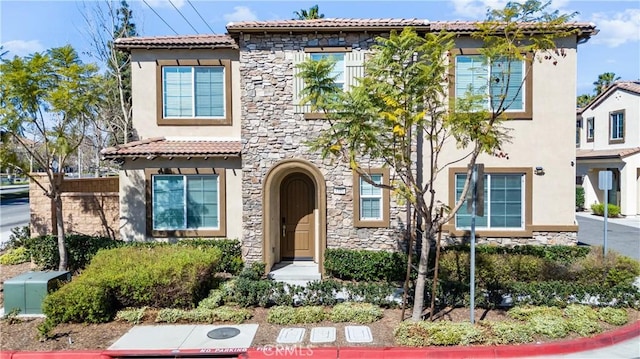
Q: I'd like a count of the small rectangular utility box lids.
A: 3